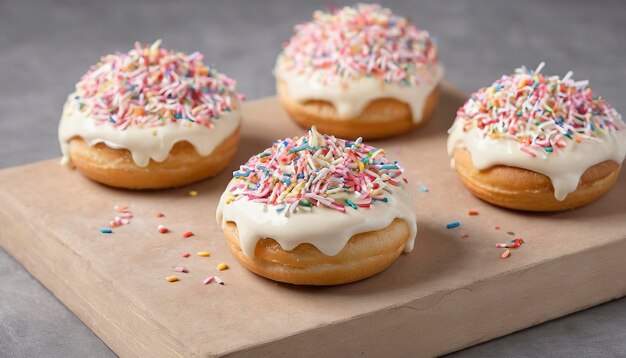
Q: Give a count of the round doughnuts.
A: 4